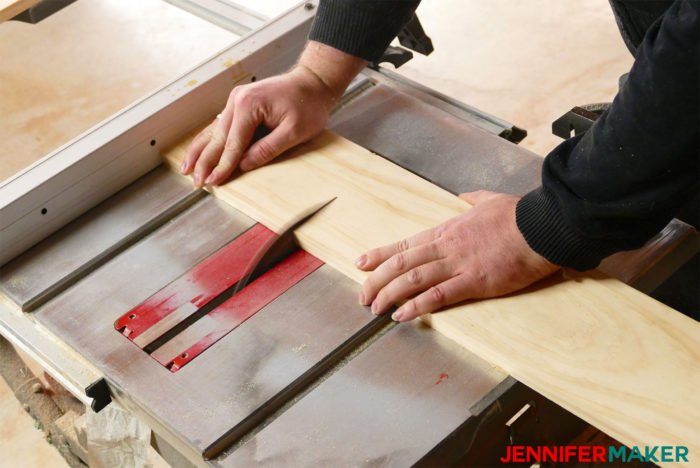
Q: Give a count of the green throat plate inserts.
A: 0